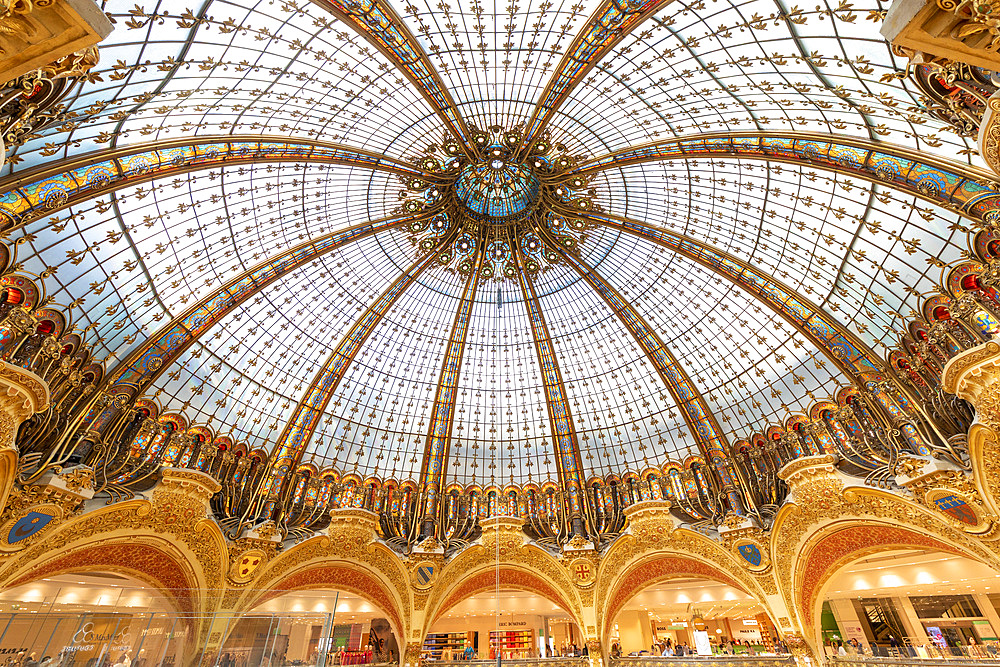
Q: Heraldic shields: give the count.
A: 6